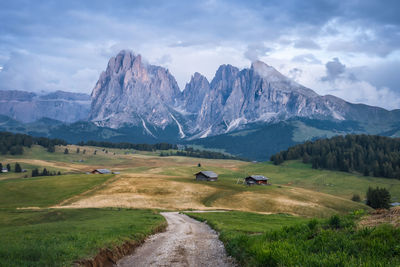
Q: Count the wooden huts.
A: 3